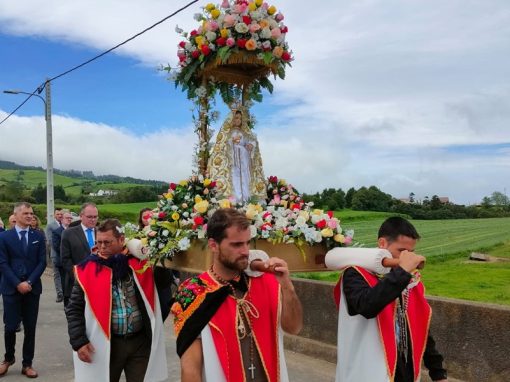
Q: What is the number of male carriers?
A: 3